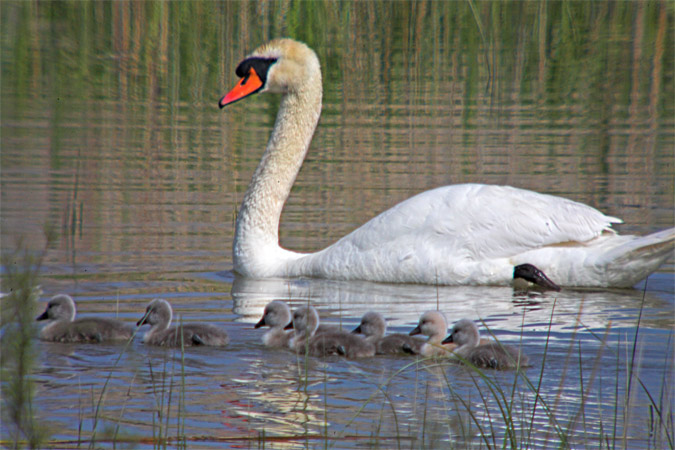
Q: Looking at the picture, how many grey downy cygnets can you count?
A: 7